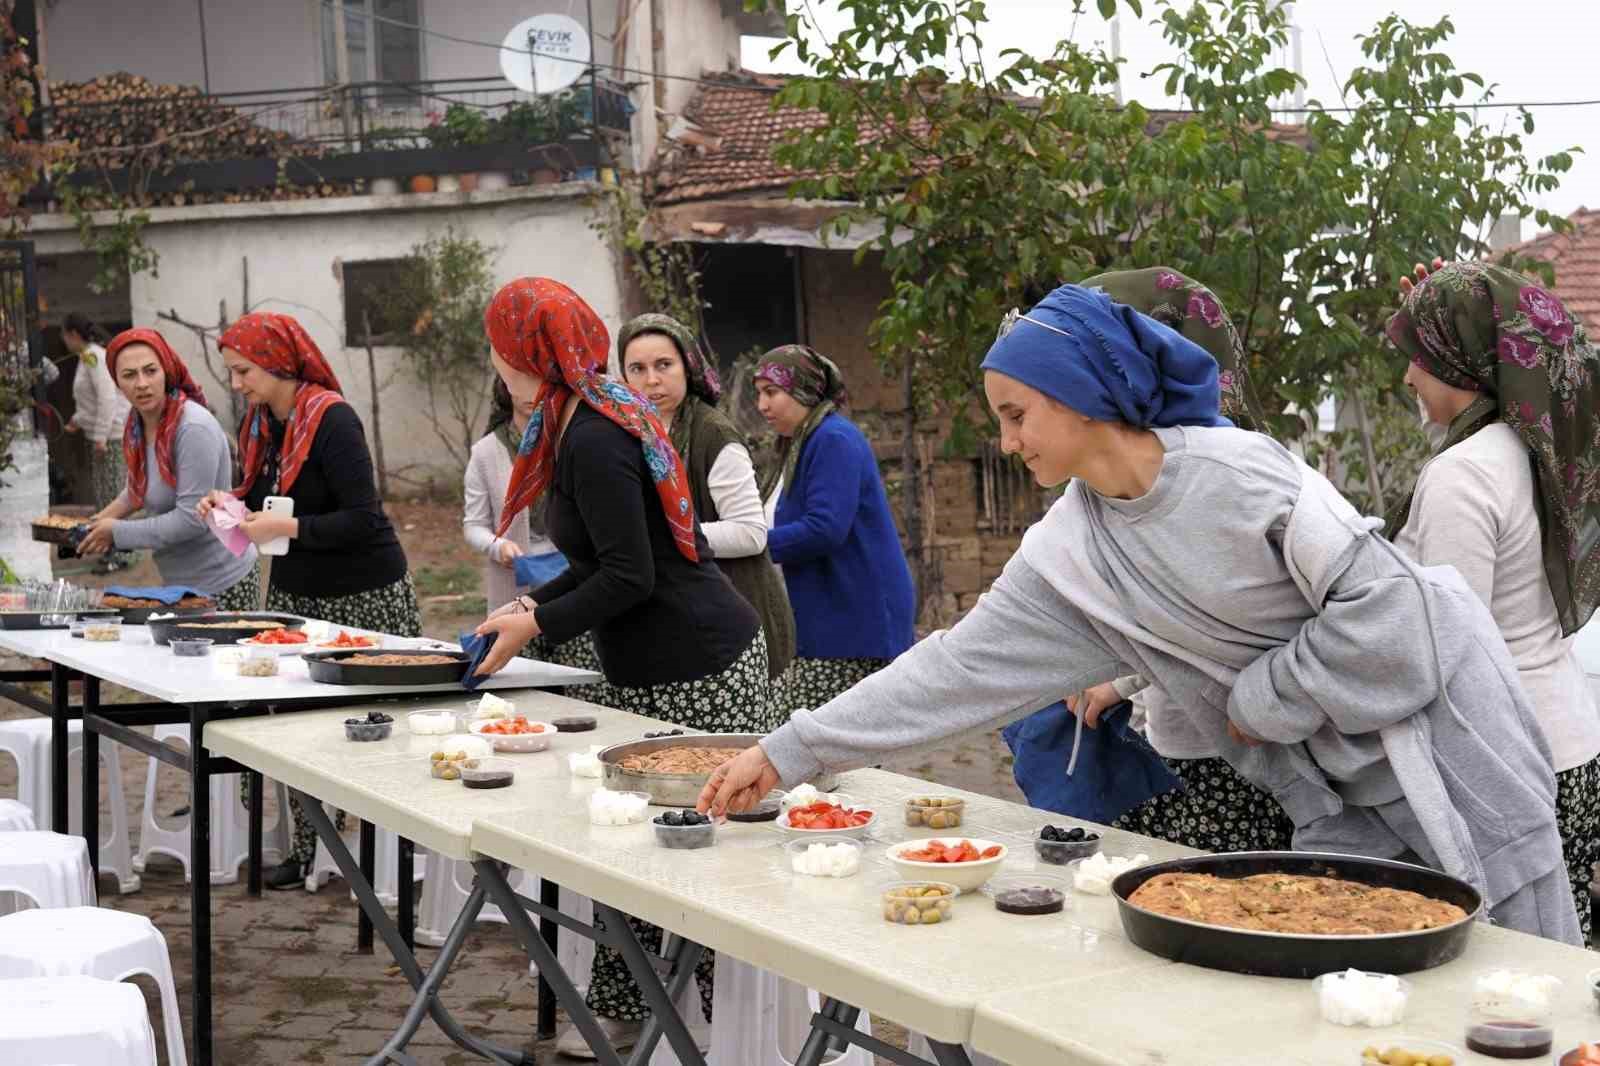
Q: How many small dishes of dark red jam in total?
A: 5